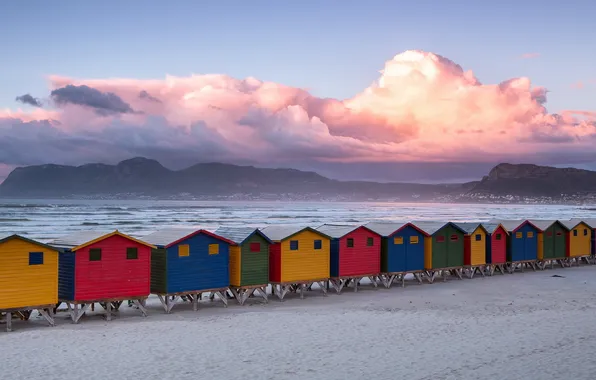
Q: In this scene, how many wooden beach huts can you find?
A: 14